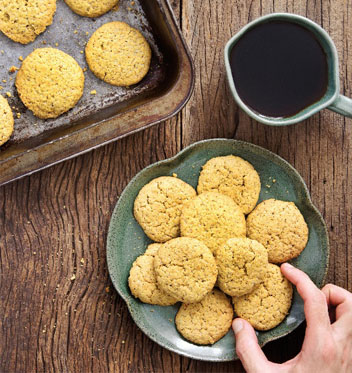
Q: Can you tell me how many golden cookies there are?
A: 14